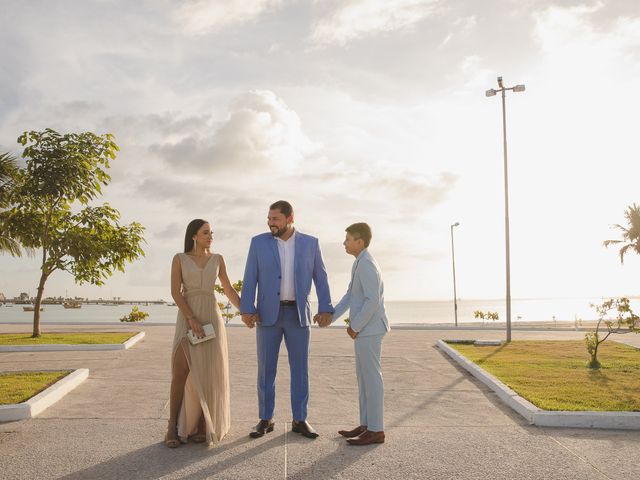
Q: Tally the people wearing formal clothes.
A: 3